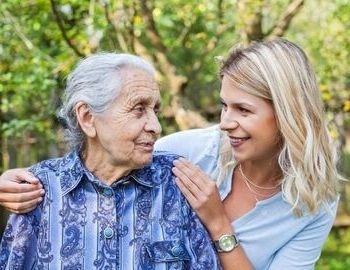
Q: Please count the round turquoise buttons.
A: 3